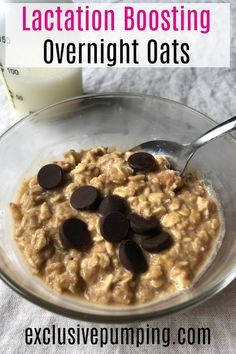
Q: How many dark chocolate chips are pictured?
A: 9